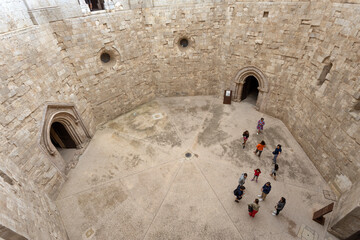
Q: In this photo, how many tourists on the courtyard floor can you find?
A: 11